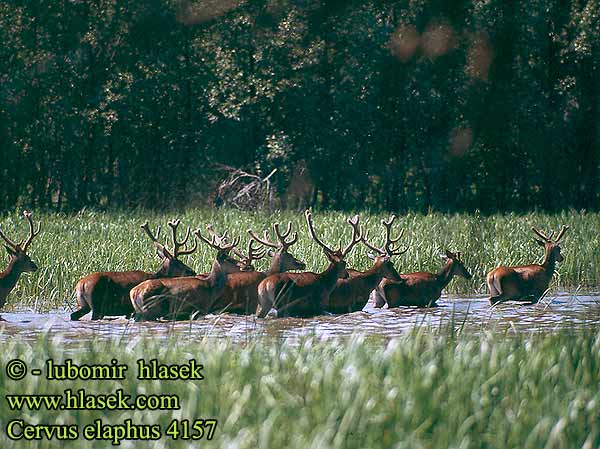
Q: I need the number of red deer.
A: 9